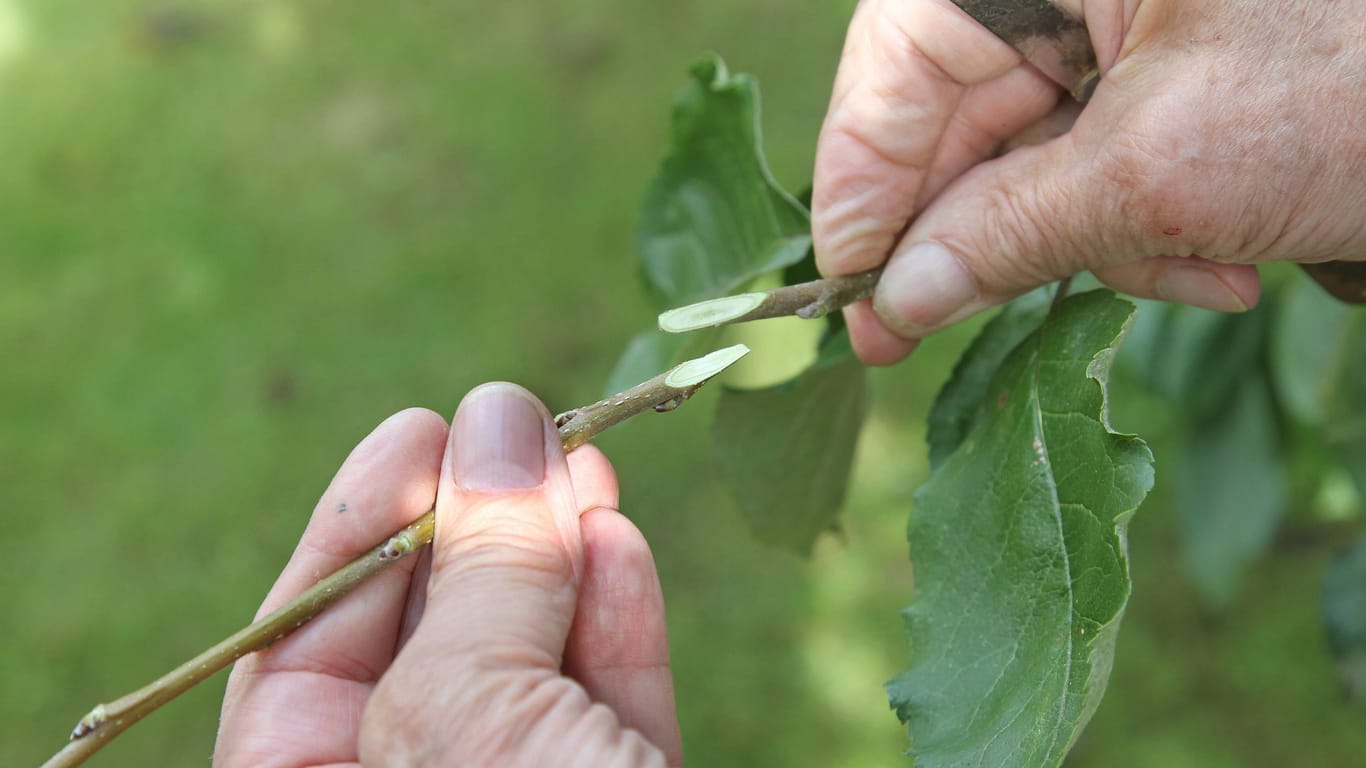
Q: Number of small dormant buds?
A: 5